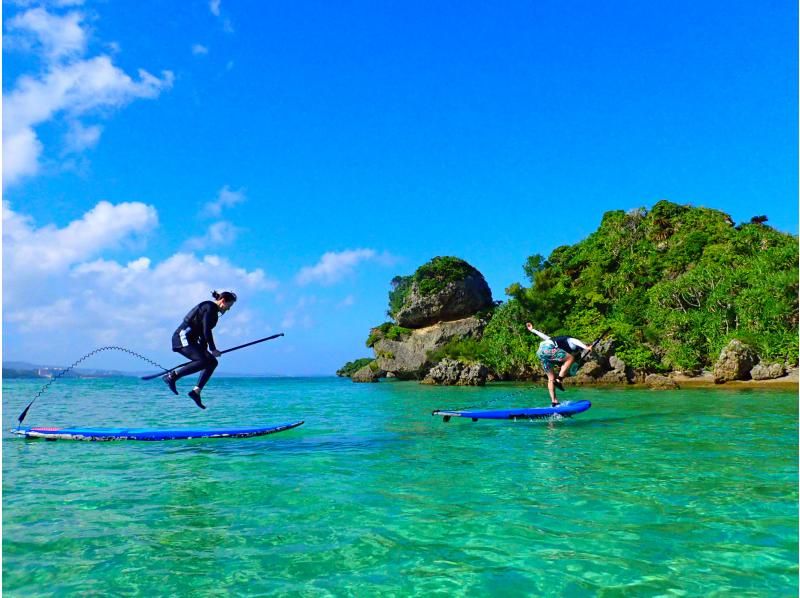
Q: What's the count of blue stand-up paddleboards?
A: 2